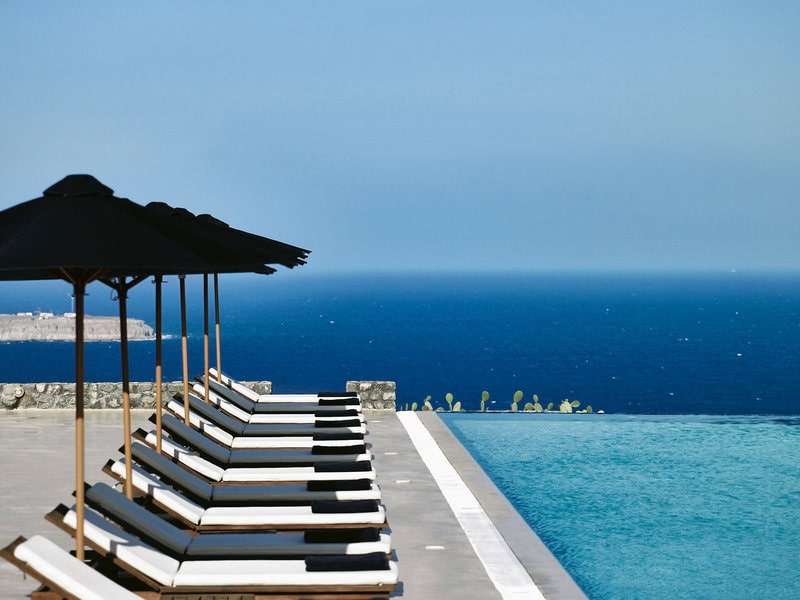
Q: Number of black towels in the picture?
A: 11